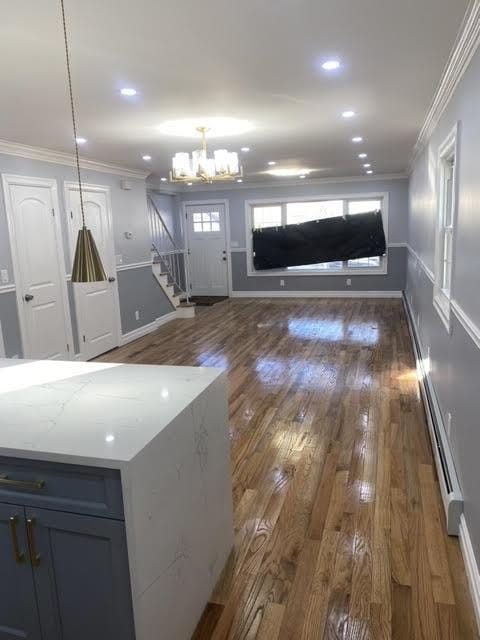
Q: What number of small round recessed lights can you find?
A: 15